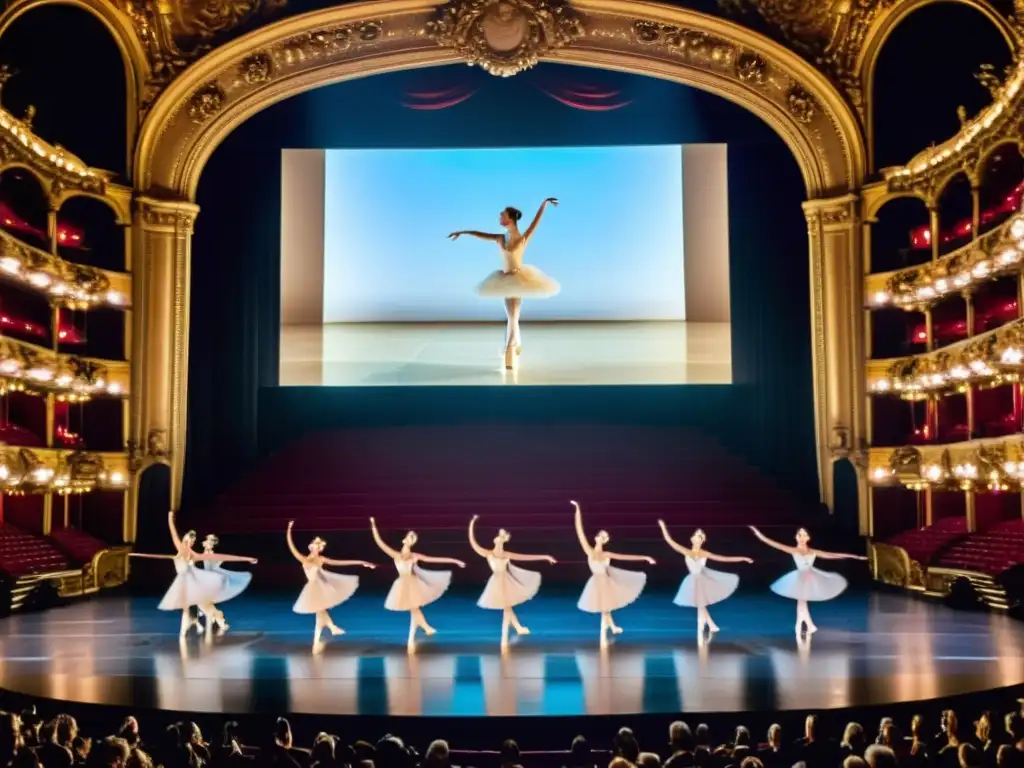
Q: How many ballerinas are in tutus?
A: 9